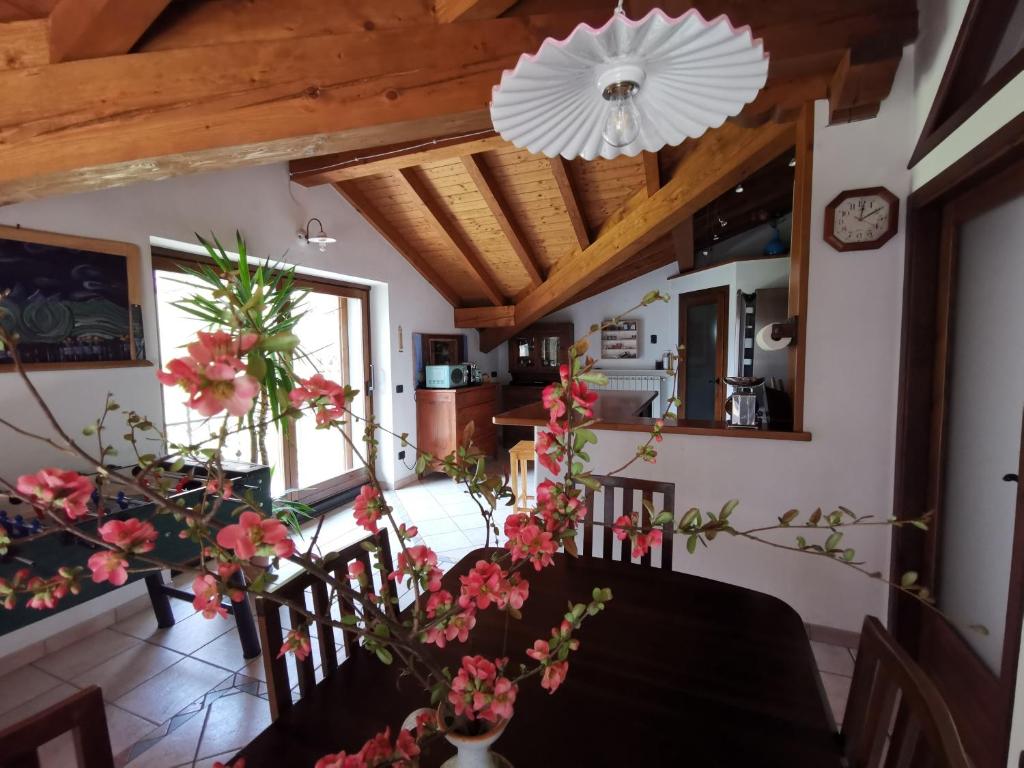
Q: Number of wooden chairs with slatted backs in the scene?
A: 4